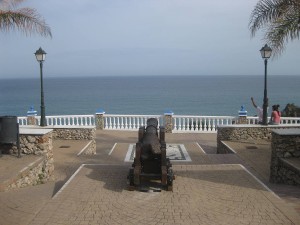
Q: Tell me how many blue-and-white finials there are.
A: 4